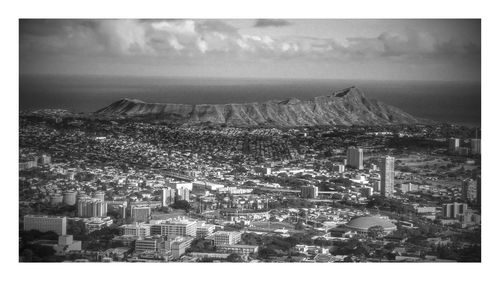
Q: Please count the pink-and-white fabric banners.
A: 0